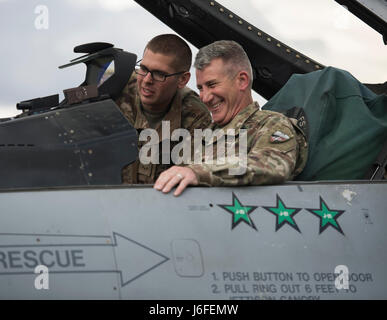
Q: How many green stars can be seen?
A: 3